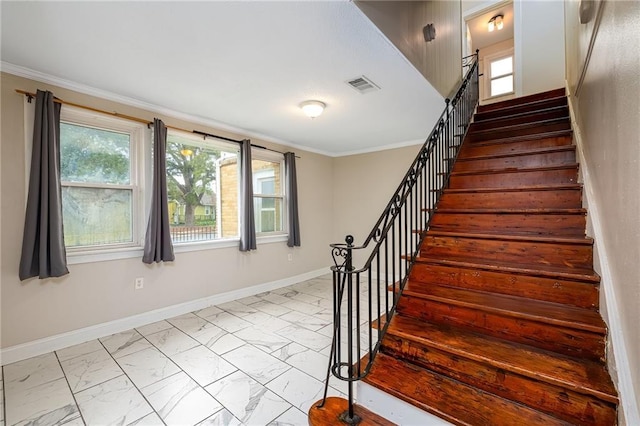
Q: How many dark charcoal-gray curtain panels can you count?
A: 4